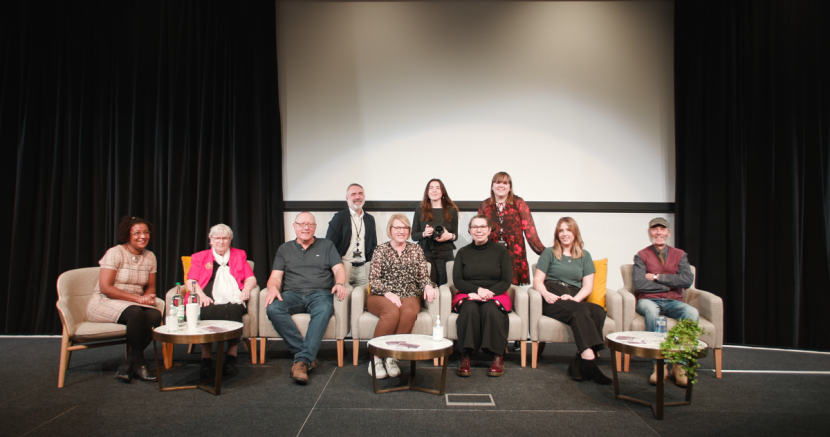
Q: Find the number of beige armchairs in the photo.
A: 7